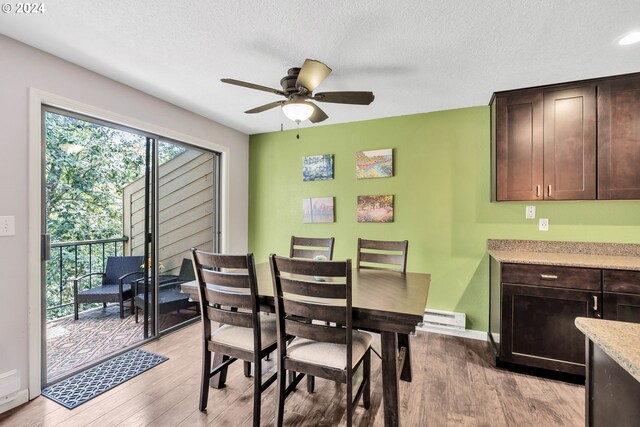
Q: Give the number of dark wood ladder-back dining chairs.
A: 4